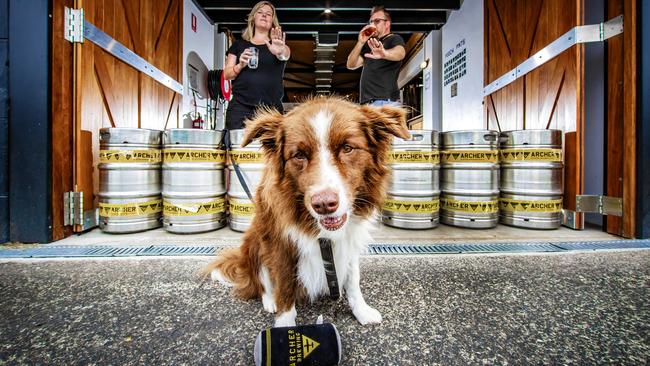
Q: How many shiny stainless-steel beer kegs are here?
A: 6